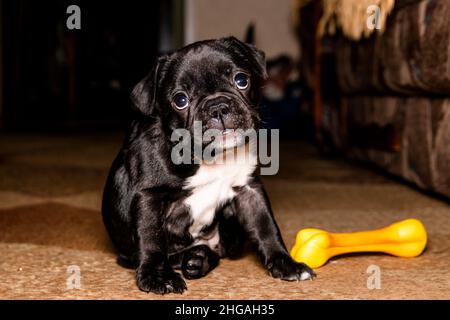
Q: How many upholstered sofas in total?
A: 1